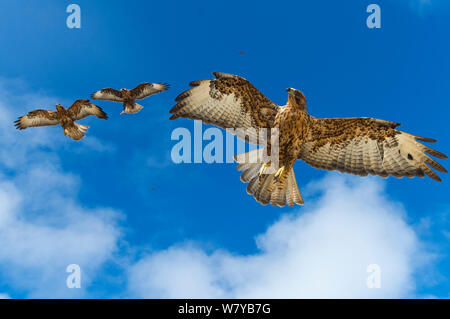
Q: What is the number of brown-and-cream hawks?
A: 3